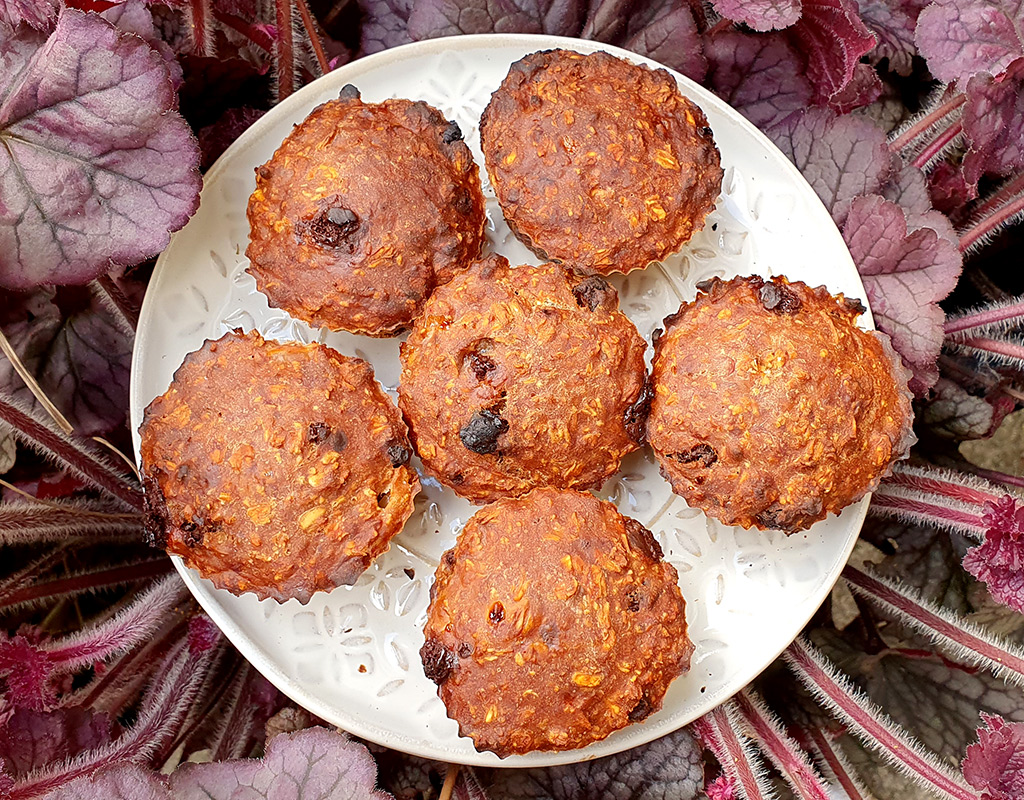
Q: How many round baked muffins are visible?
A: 6